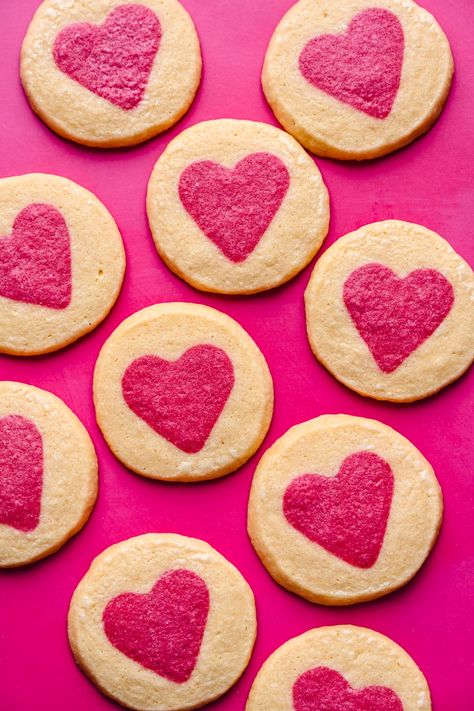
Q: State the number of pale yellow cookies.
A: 10